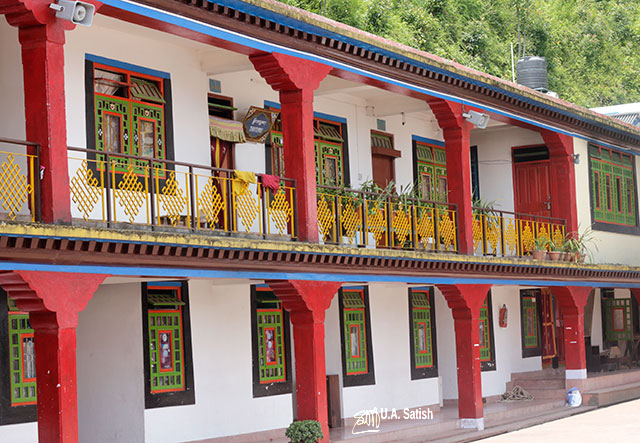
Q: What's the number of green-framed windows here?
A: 12